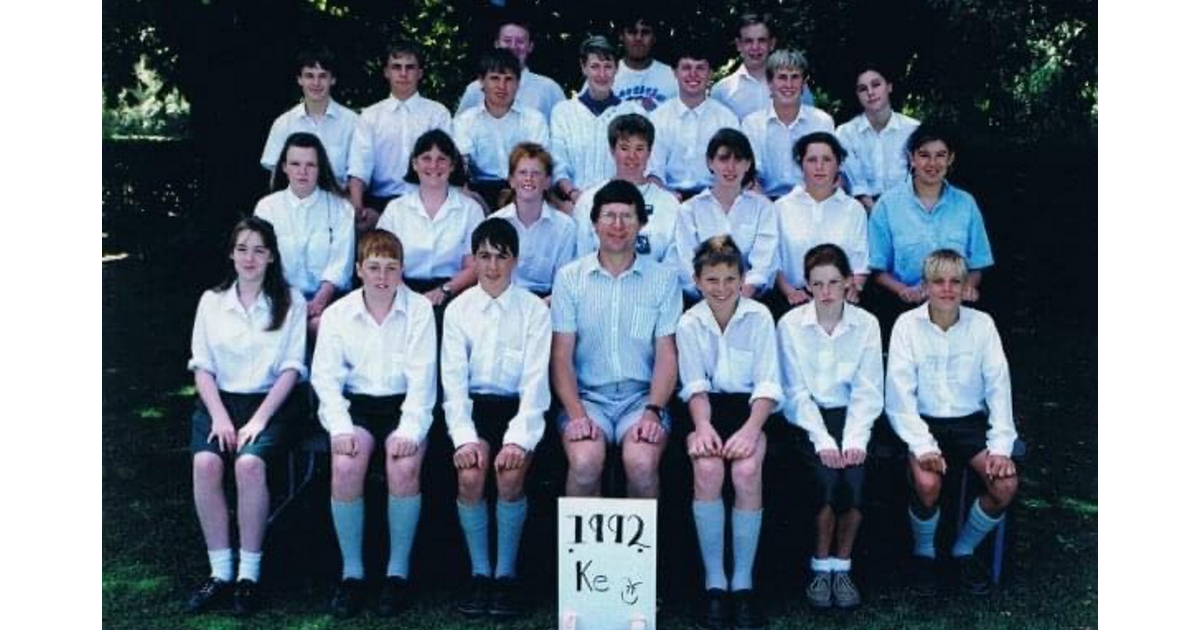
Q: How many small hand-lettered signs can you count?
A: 1